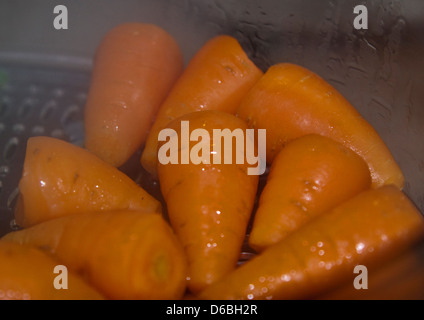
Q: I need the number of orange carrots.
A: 9